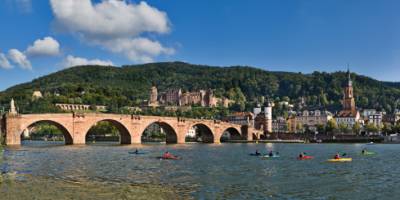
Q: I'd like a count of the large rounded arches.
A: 5